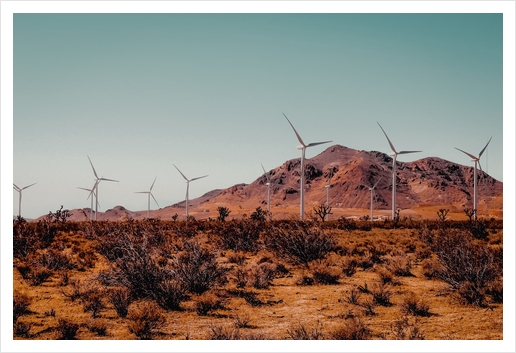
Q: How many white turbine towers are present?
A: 11